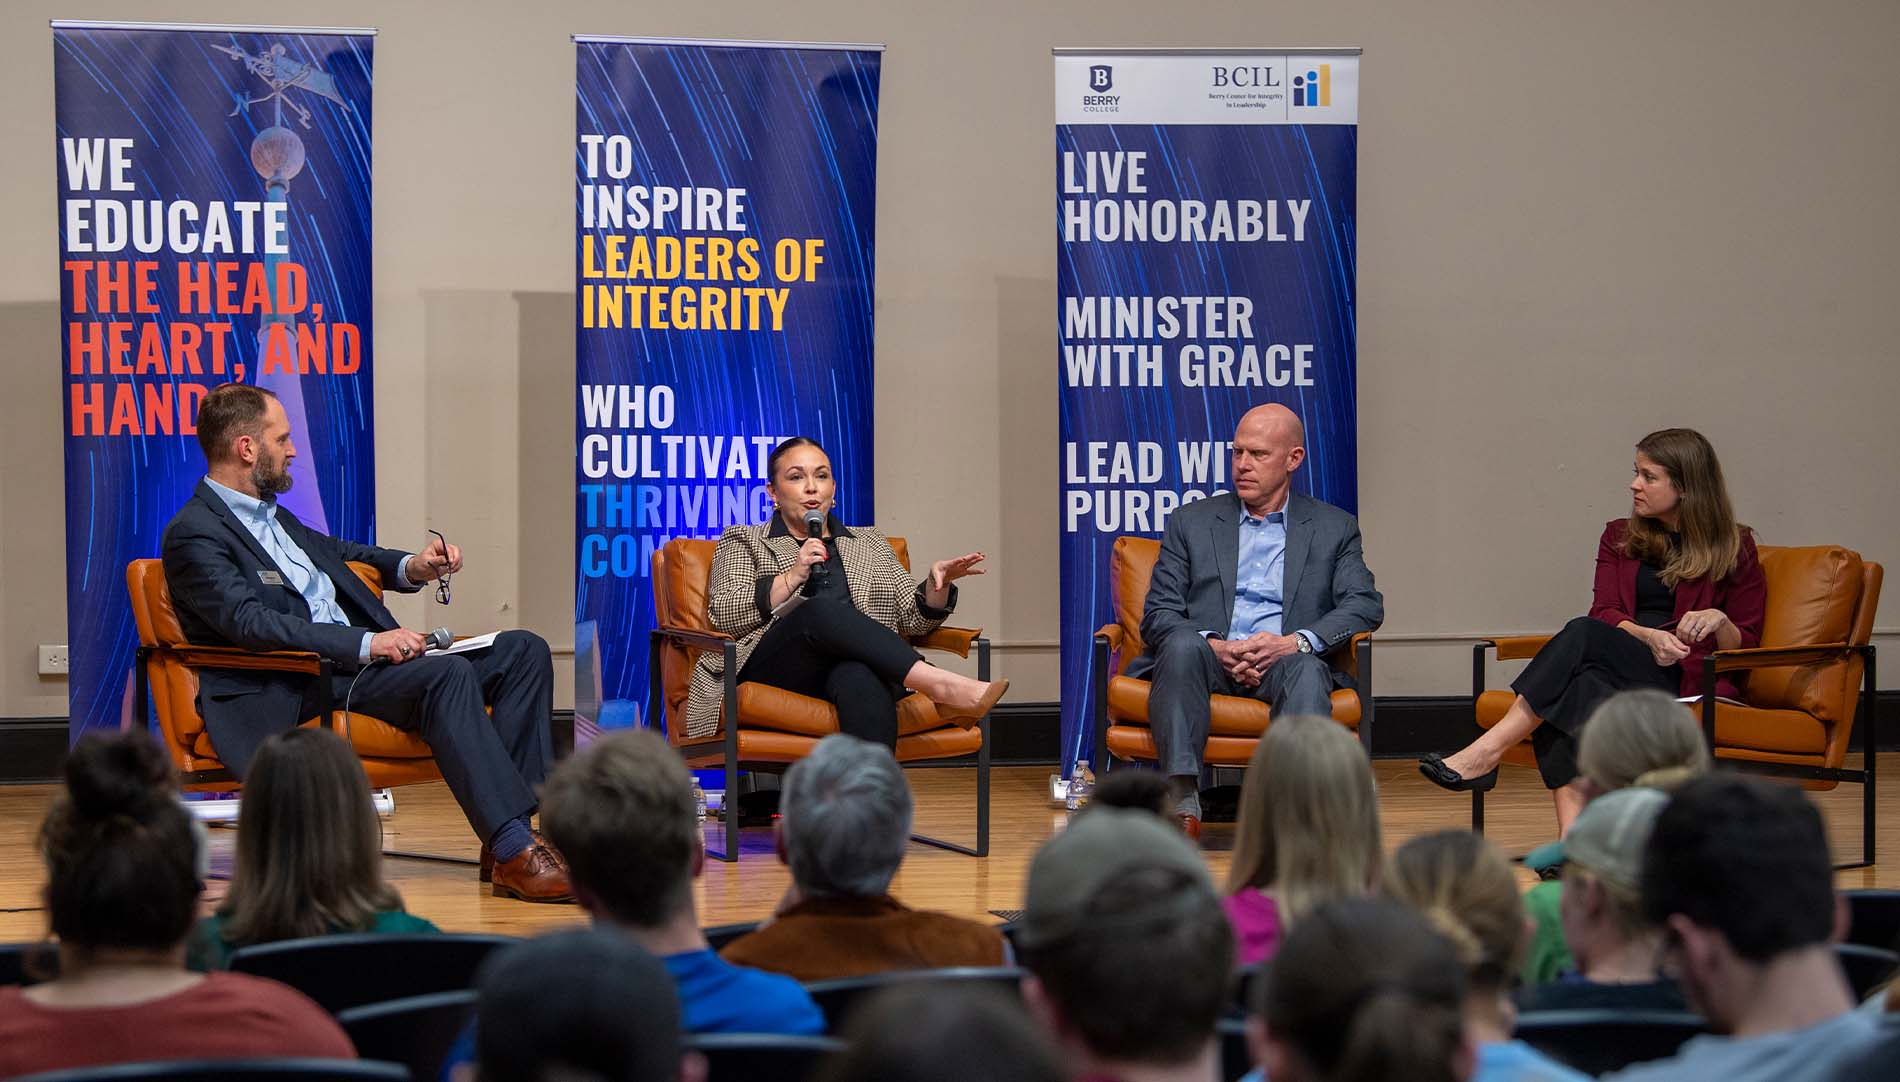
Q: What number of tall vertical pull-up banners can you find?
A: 3